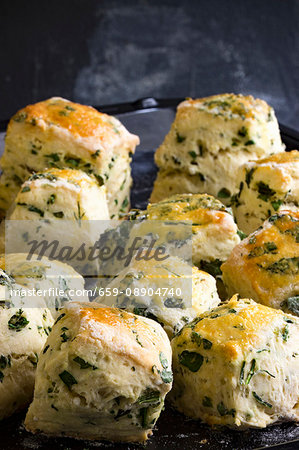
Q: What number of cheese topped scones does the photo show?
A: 11